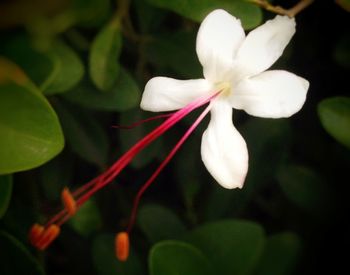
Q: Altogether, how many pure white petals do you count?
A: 5